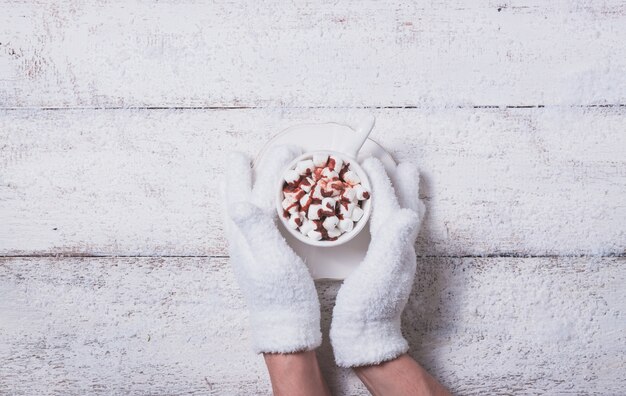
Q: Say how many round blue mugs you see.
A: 0